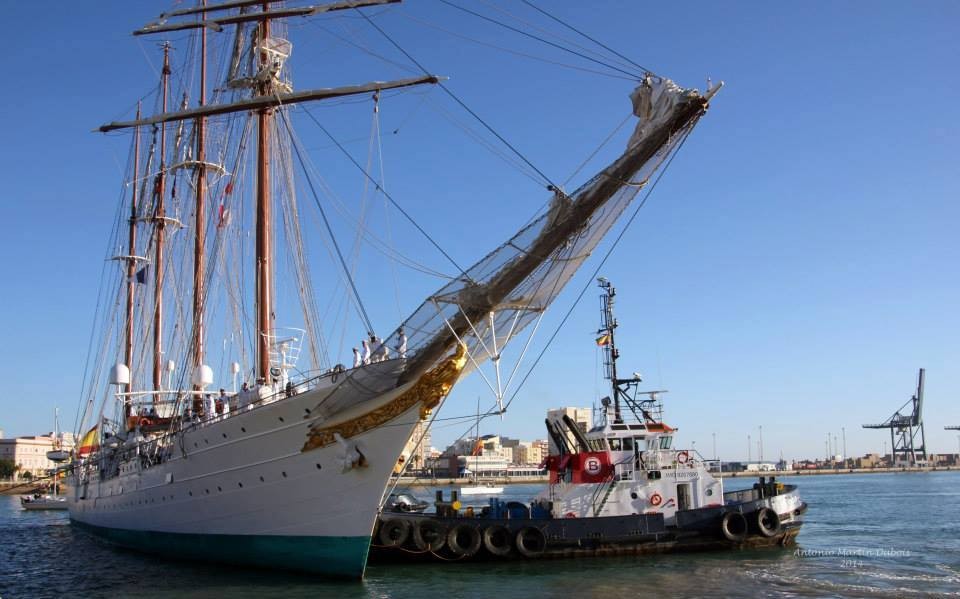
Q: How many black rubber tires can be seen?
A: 7